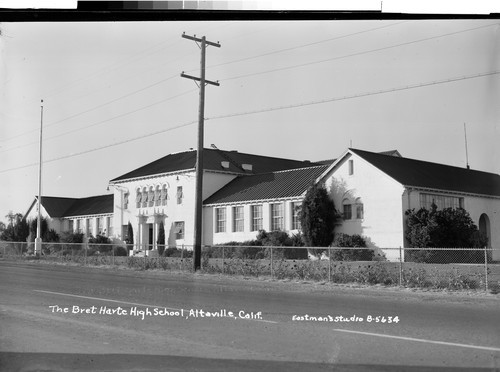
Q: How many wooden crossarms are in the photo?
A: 2